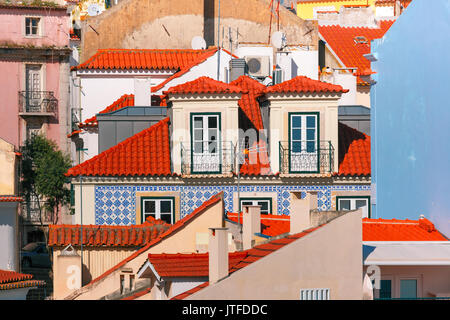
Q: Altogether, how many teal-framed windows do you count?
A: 5